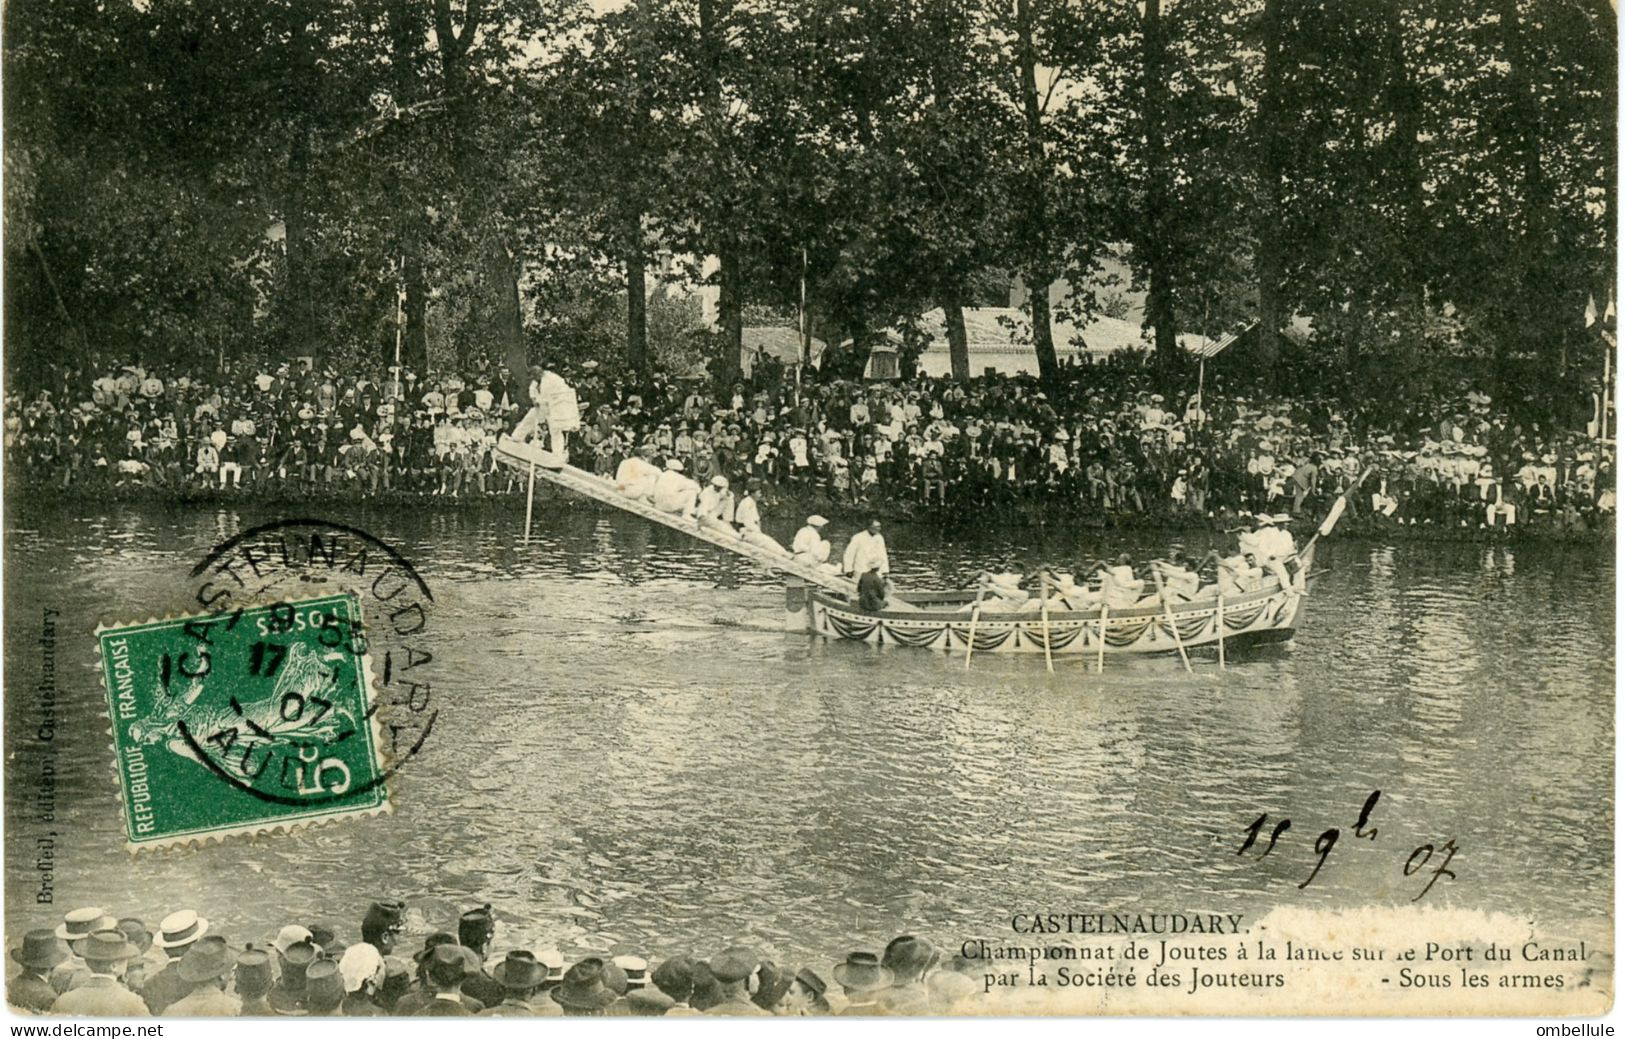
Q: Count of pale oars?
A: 5